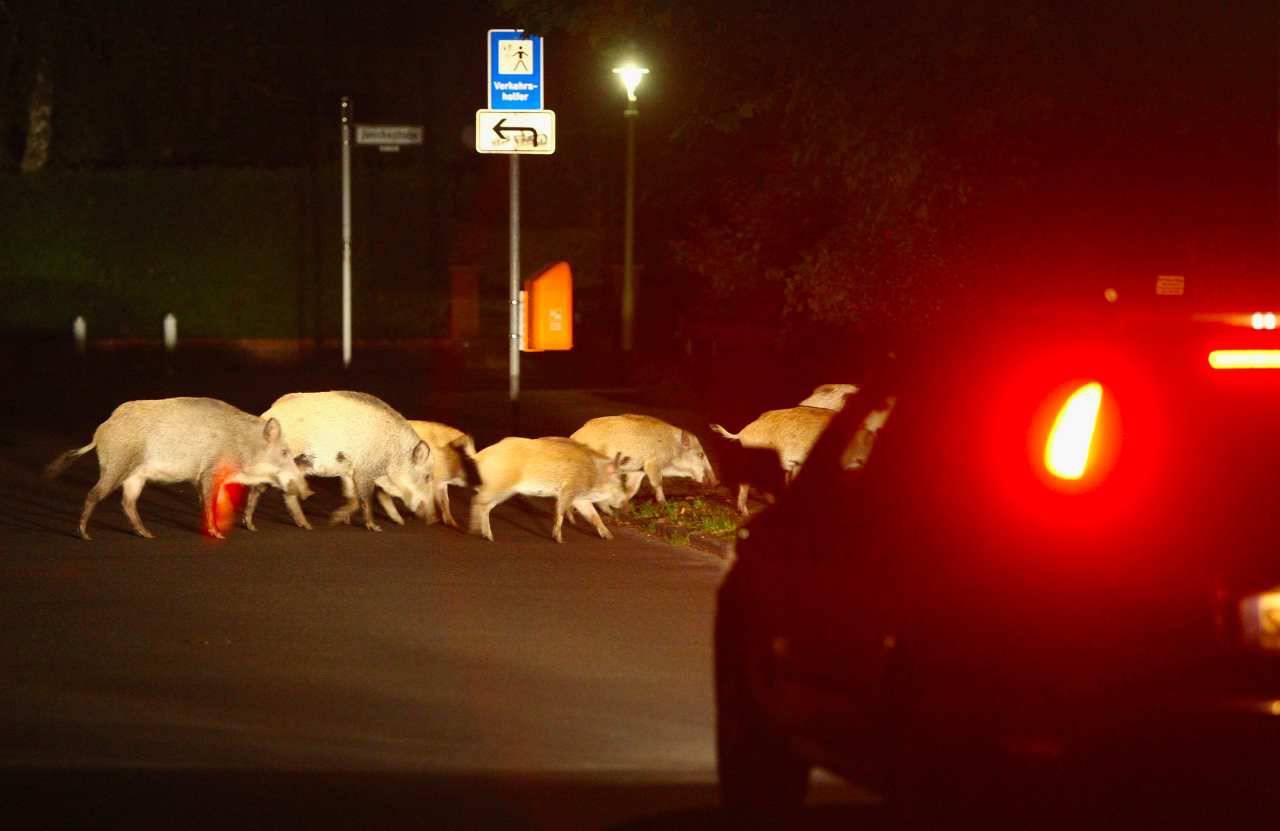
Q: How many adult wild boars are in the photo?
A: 2